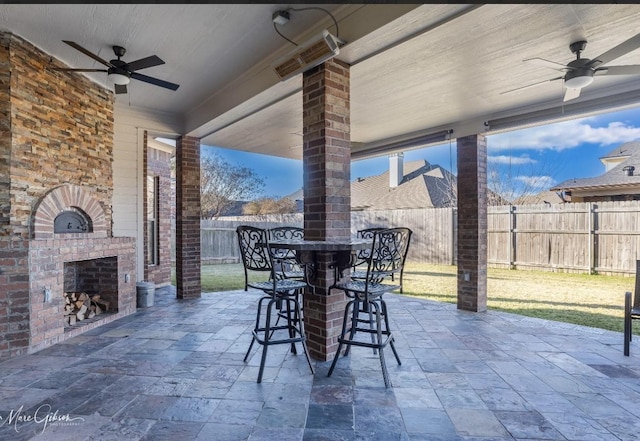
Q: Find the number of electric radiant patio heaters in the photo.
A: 1